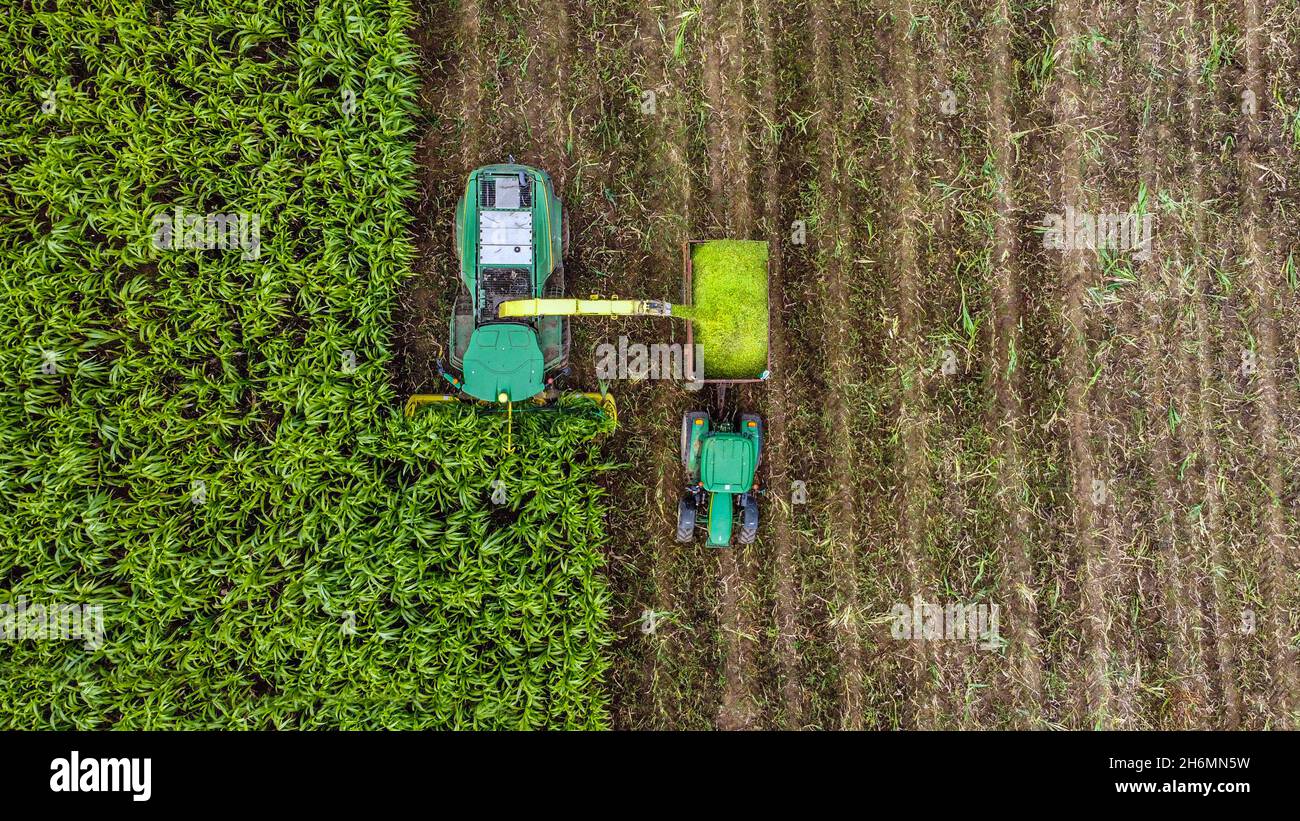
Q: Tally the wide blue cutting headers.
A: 0